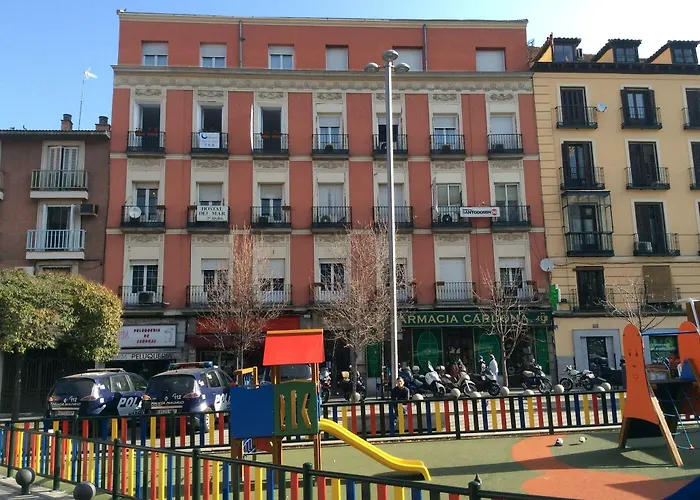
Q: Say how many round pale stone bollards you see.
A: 9